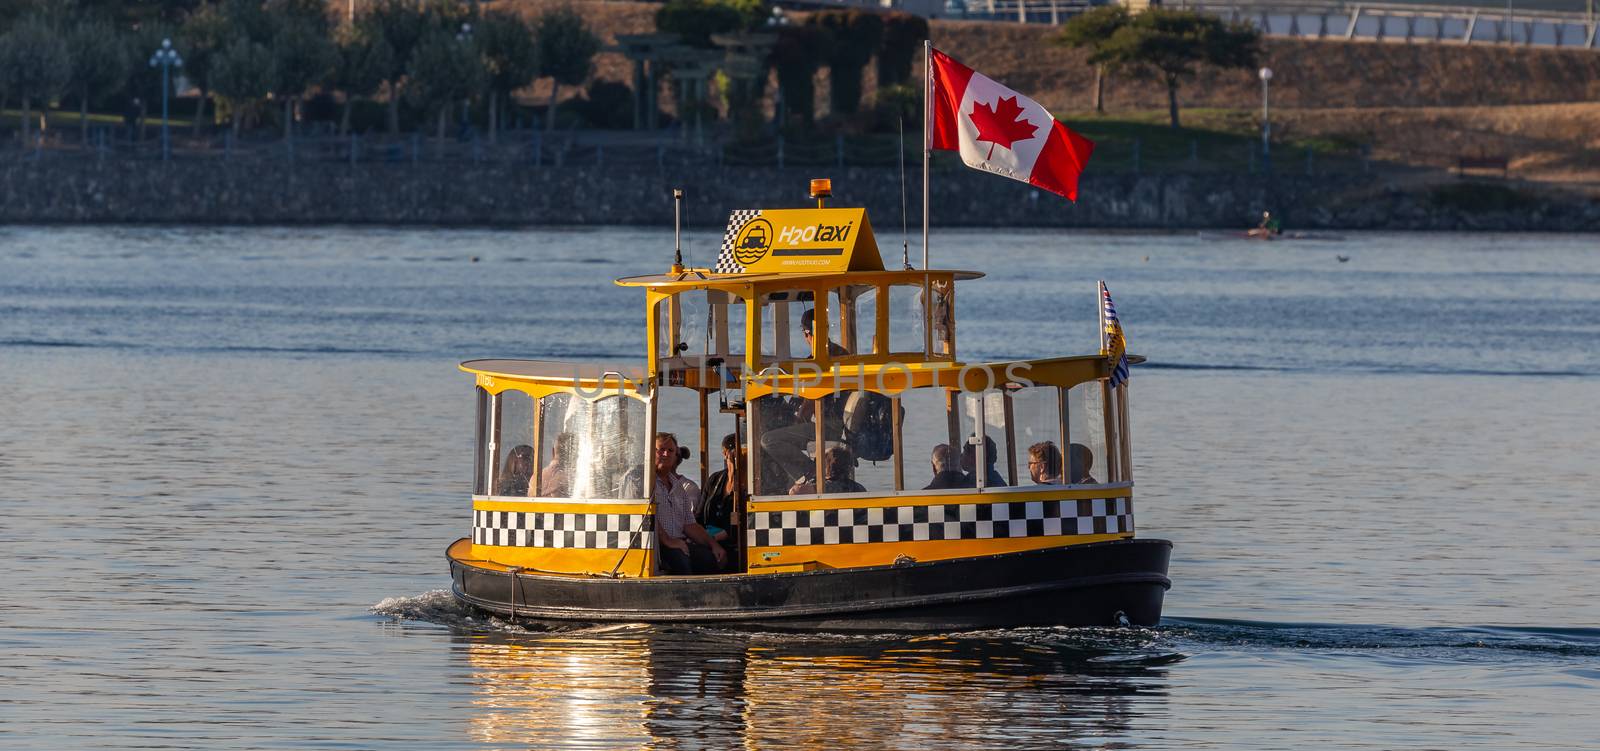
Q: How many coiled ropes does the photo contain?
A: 1